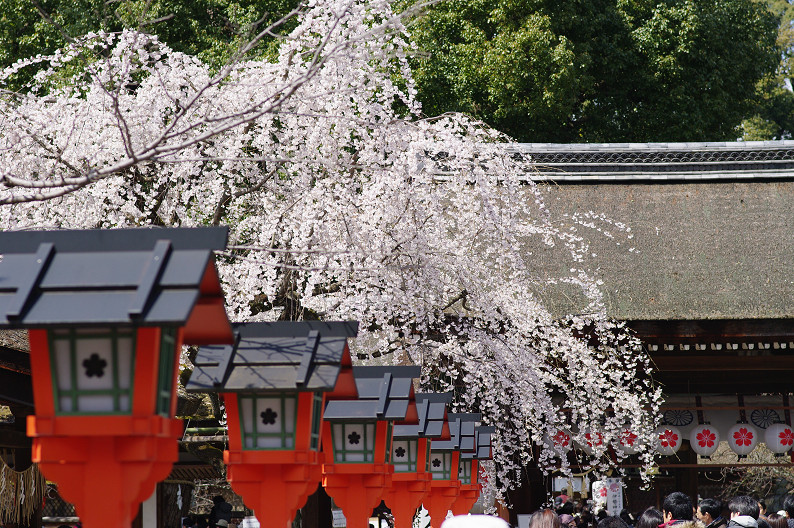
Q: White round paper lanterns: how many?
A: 7